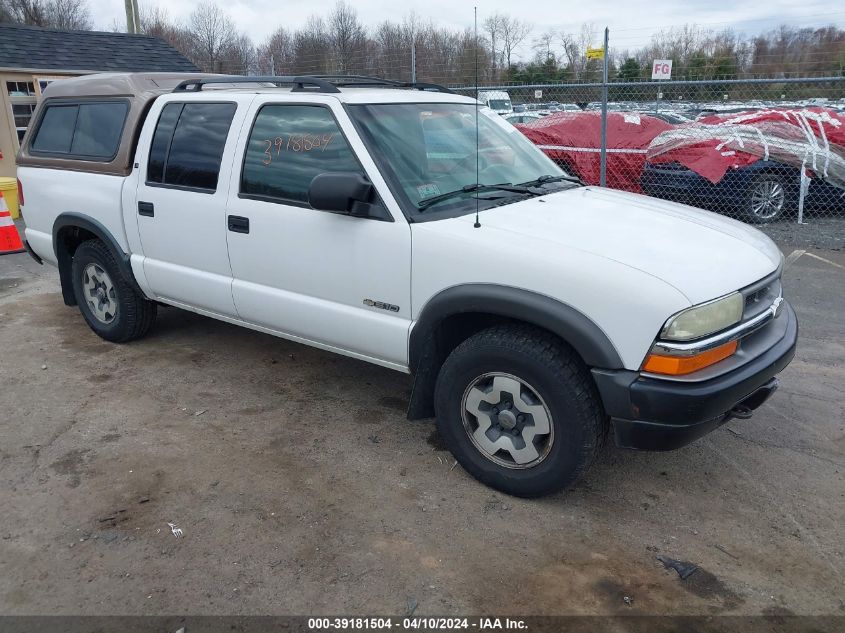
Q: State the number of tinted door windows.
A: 2